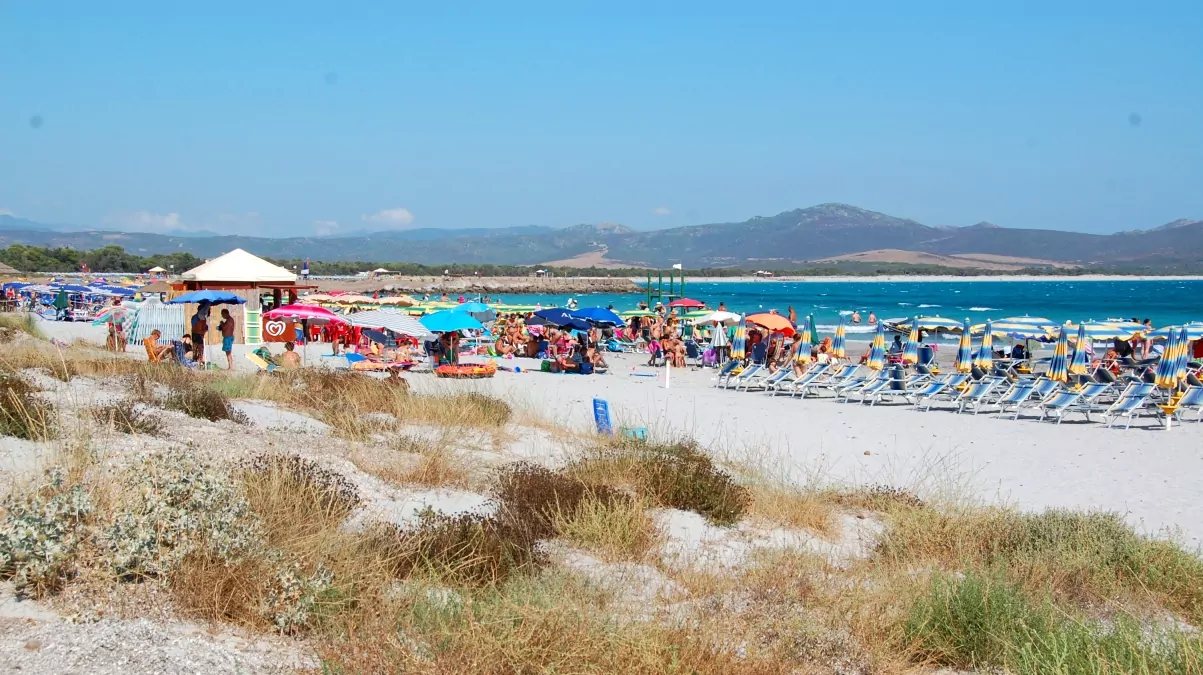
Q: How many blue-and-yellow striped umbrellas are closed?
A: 11